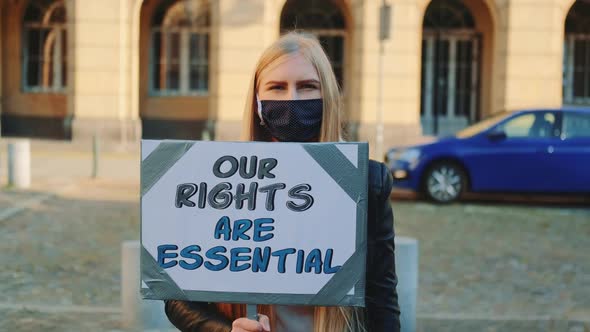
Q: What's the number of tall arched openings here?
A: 5